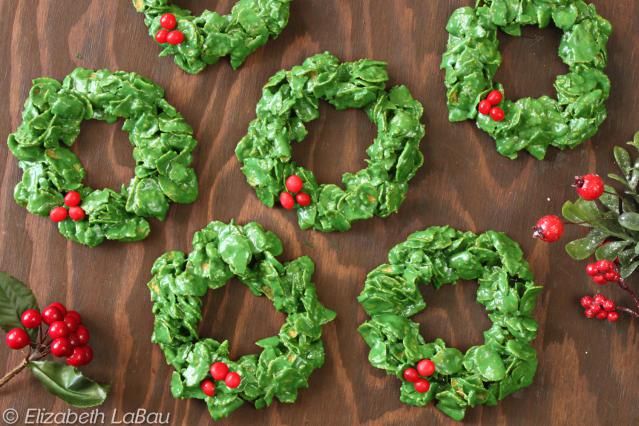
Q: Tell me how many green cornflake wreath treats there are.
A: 6